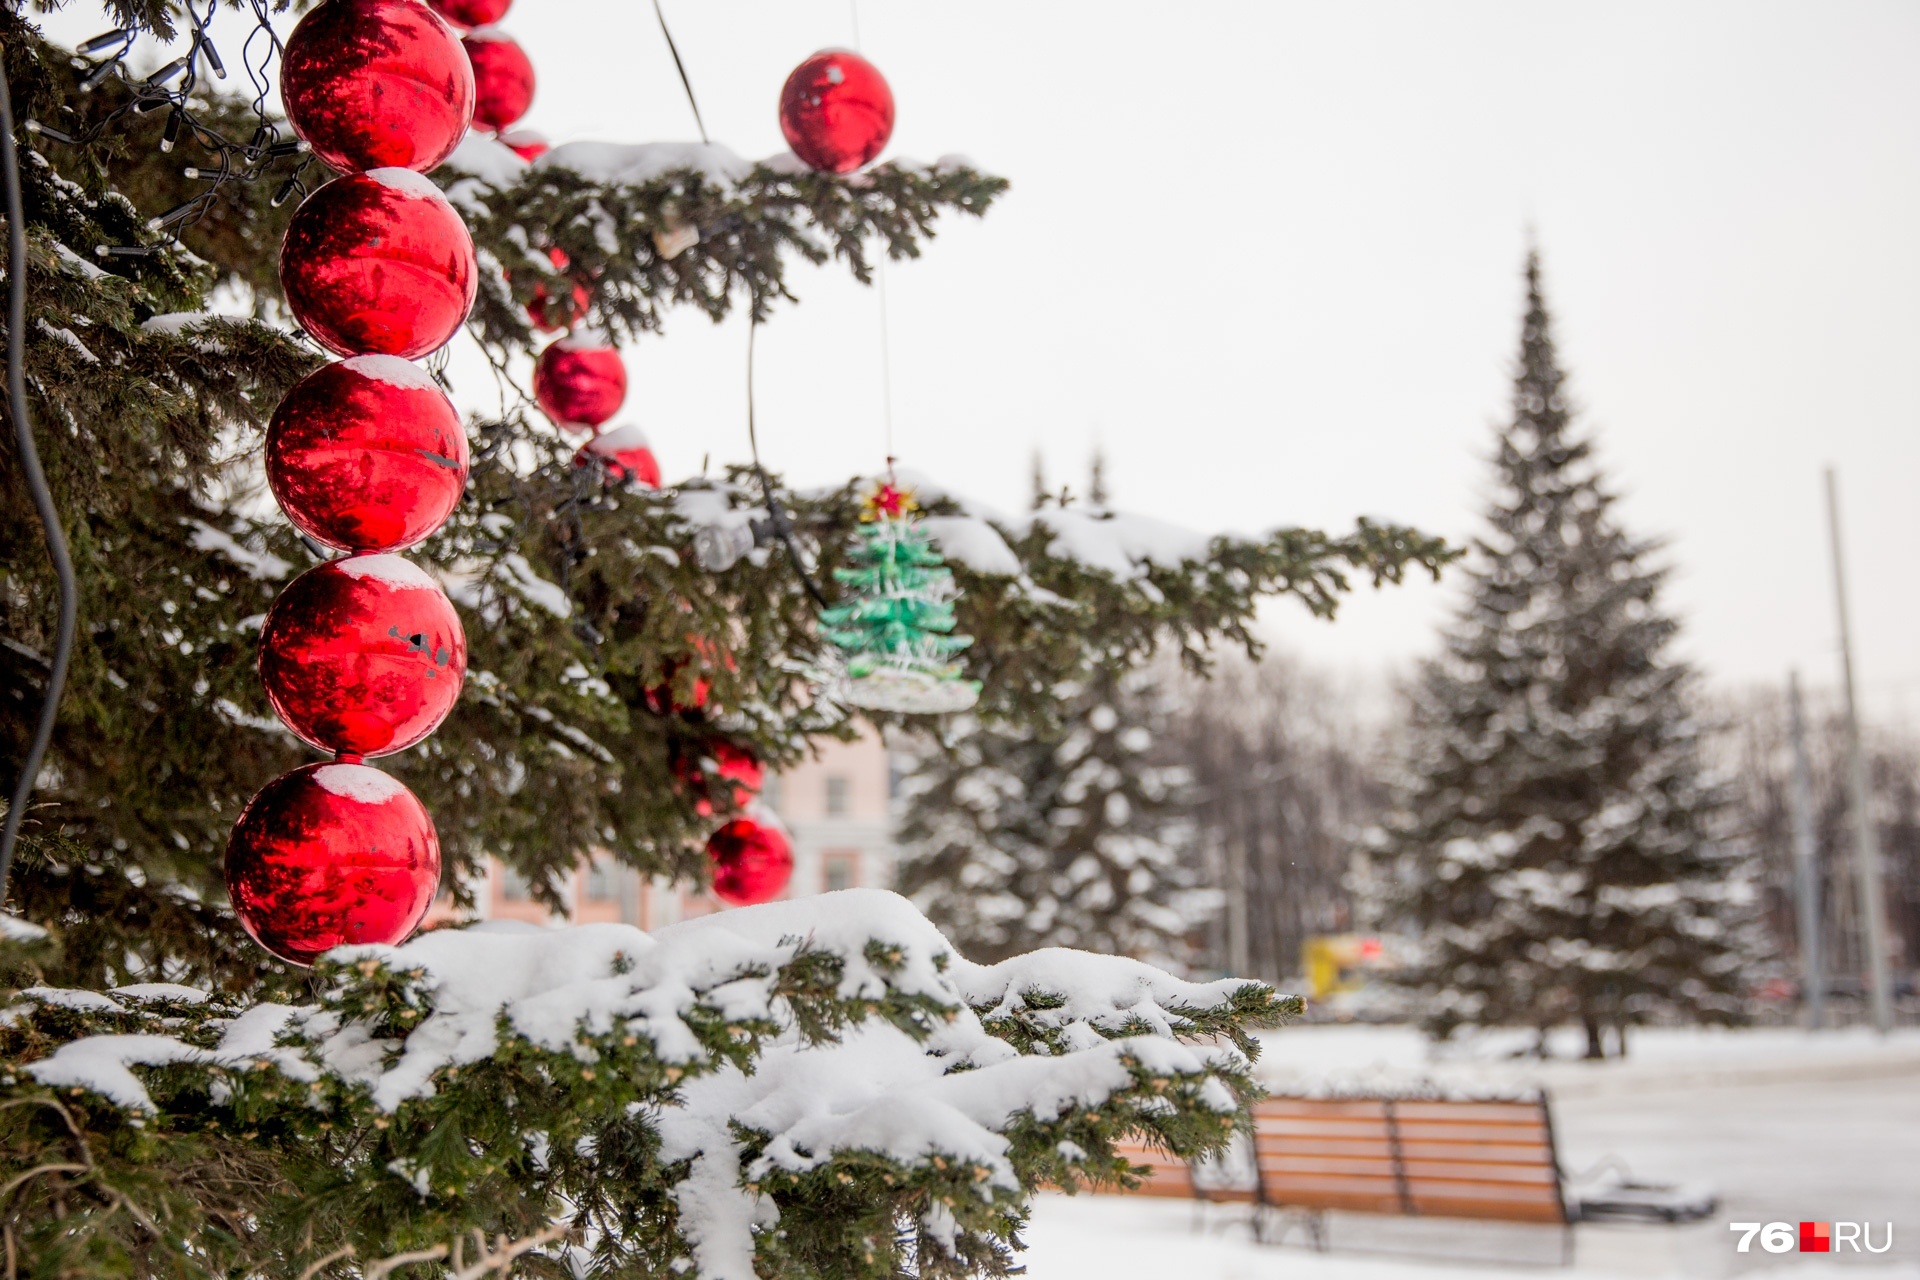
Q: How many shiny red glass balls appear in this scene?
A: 15